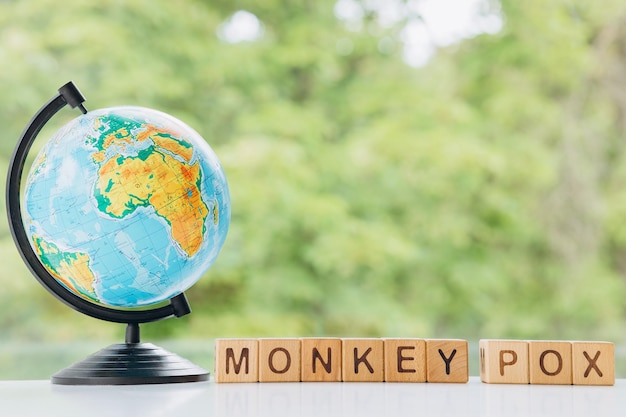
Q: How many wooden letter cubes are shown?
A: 9